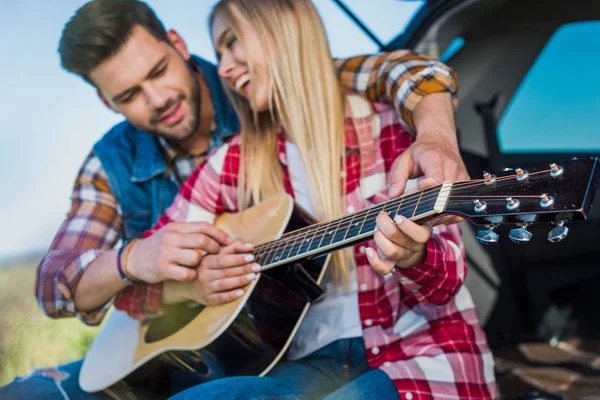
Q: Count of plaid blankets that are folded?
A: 0